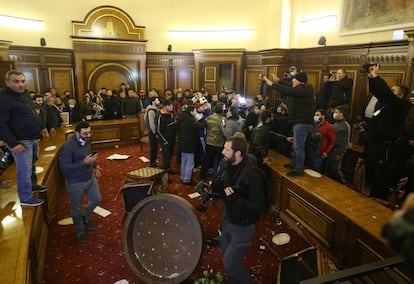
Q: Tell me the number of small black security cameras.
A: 3